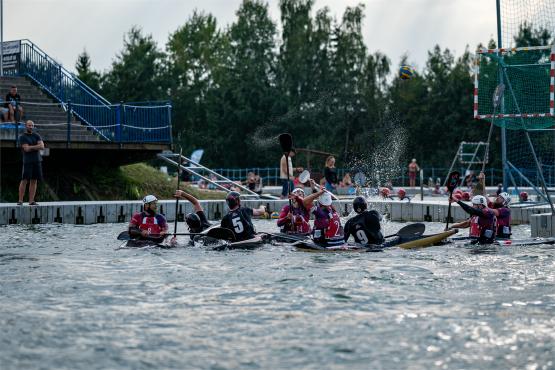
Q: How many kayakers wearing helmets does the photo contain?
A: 8